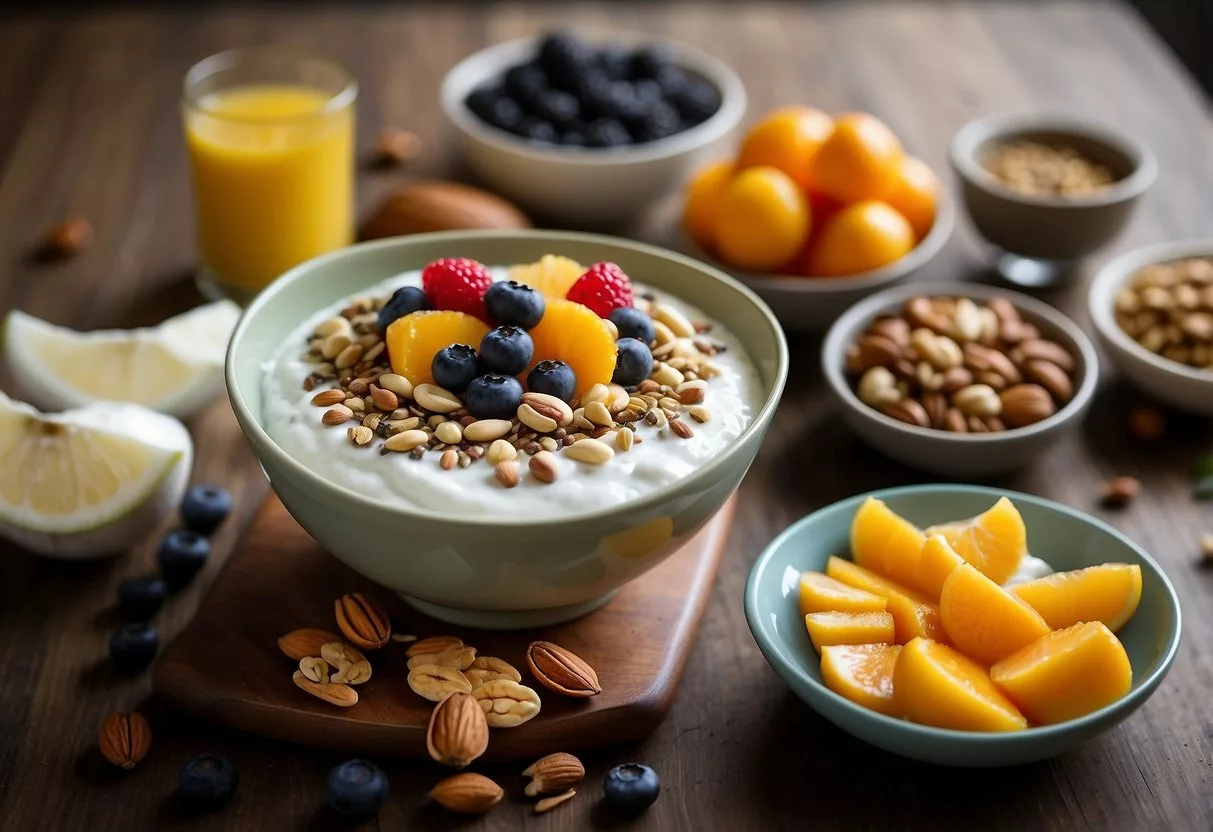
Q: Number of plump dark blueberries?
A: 15